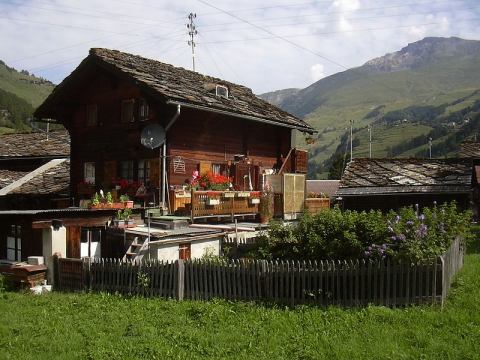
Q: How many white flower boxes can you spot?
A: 2